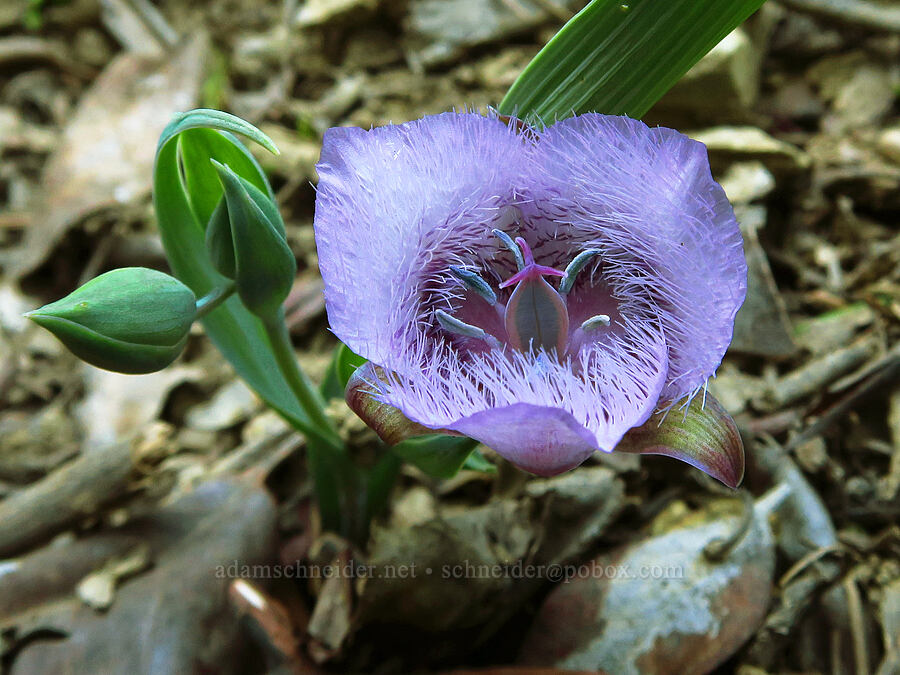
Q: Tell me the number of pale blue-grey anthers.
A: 5